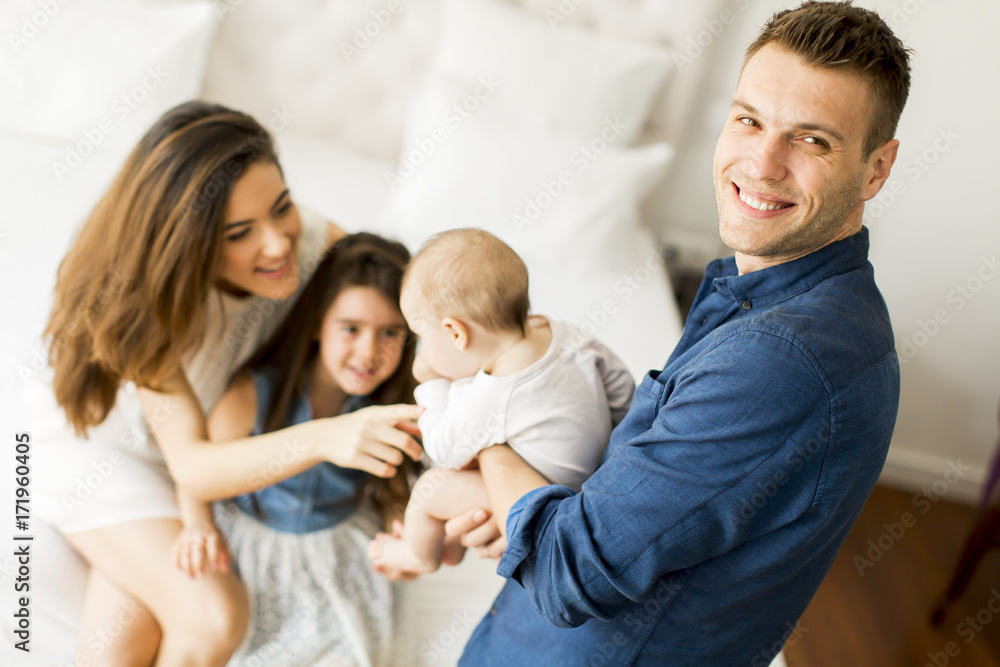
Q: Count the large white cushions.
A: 3